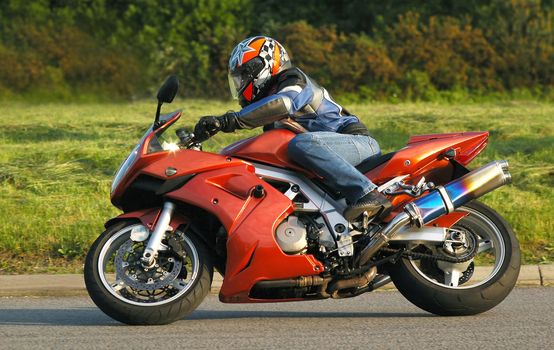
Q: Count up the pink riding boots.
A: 0